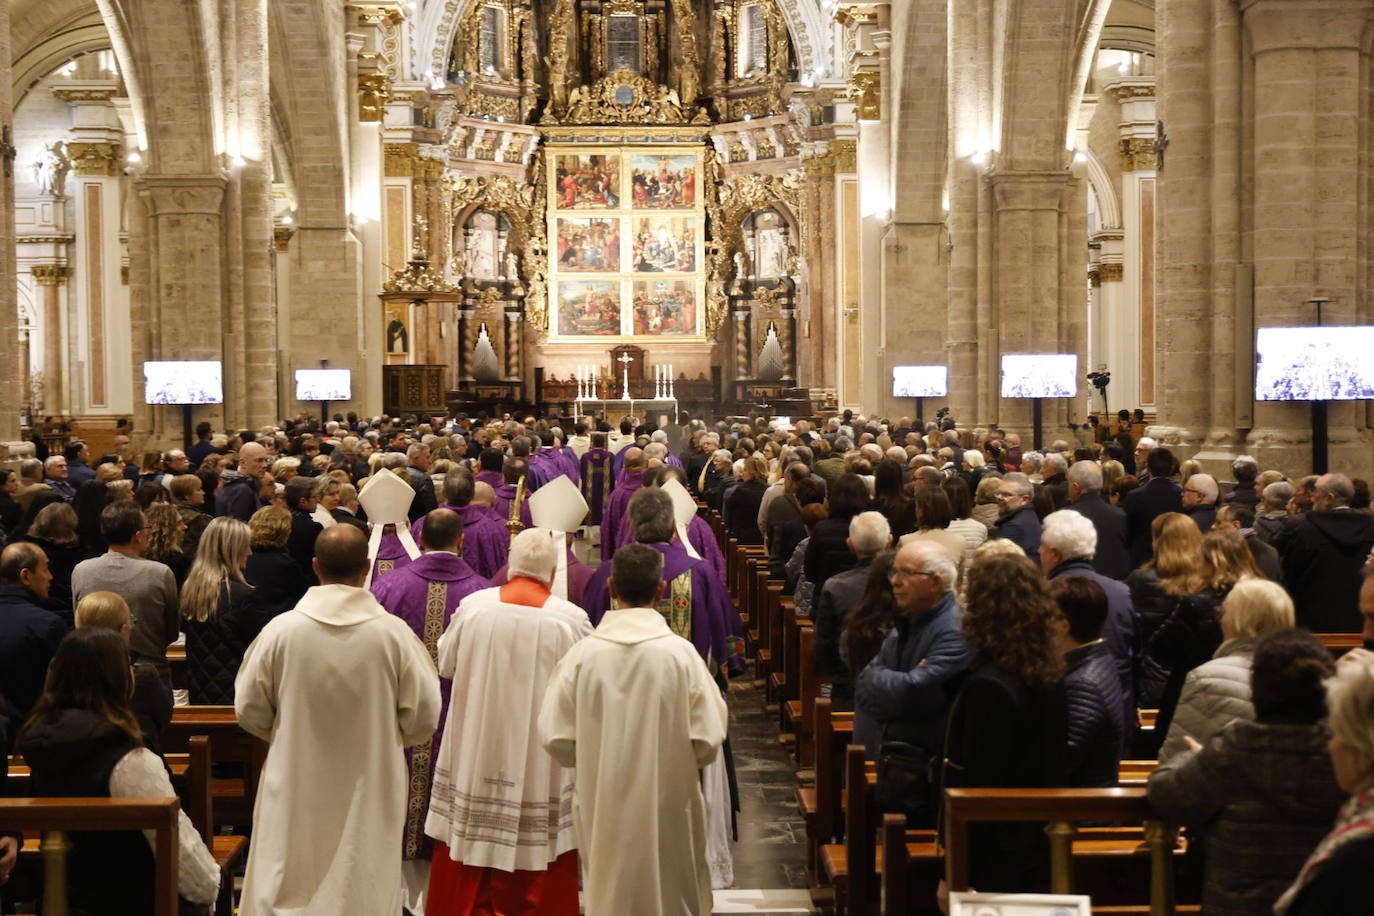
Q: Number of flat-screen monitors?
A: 5